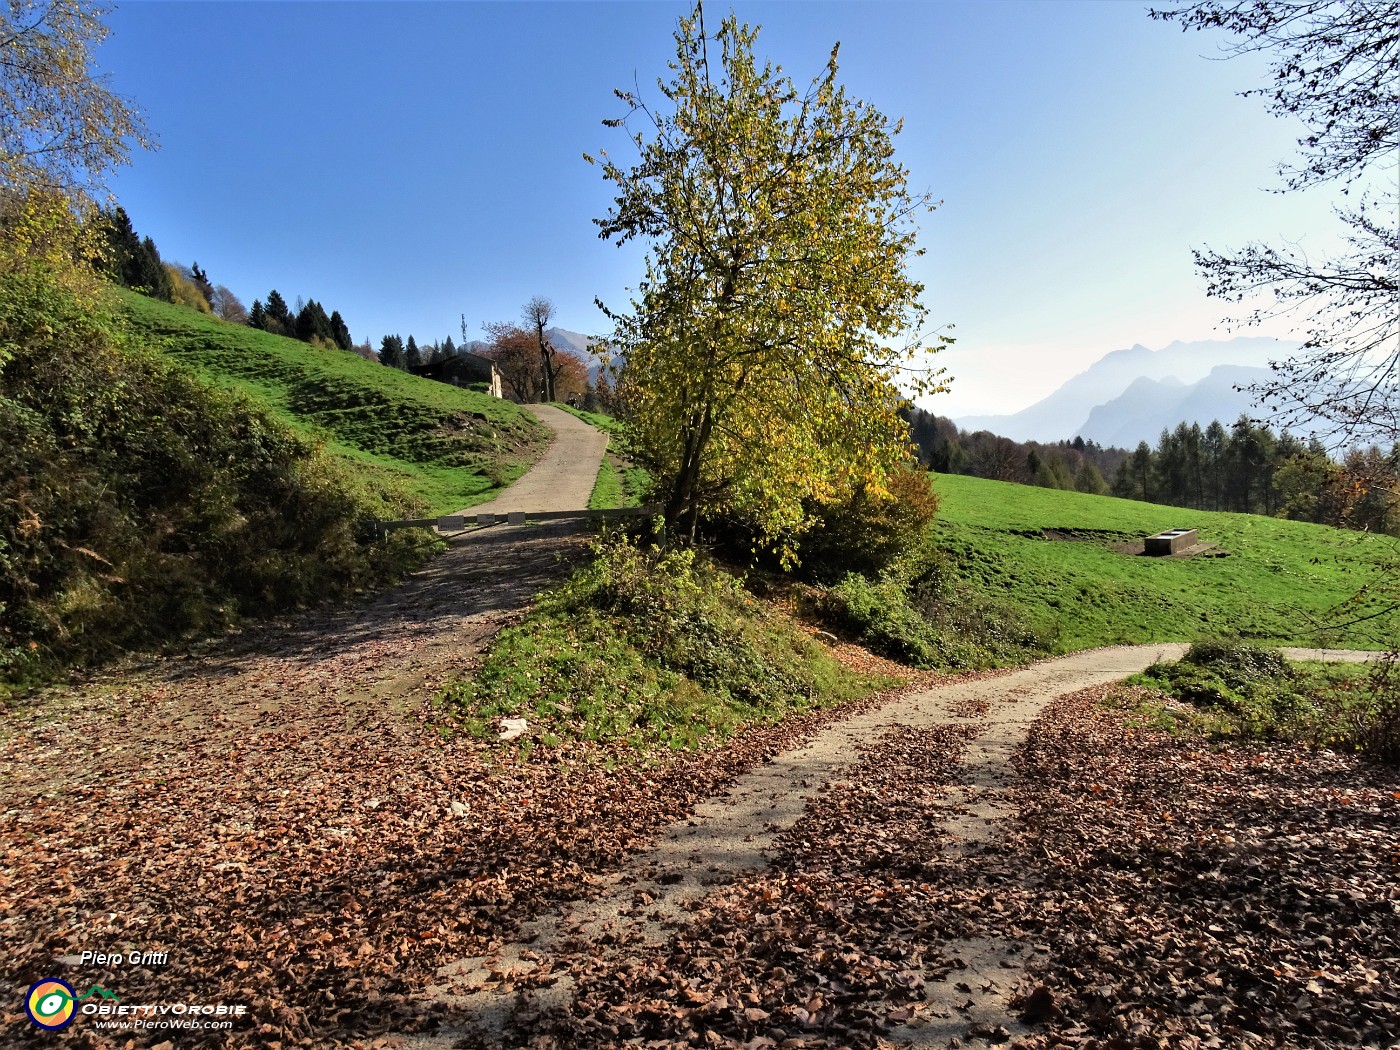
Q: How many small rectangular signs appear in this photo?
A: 3